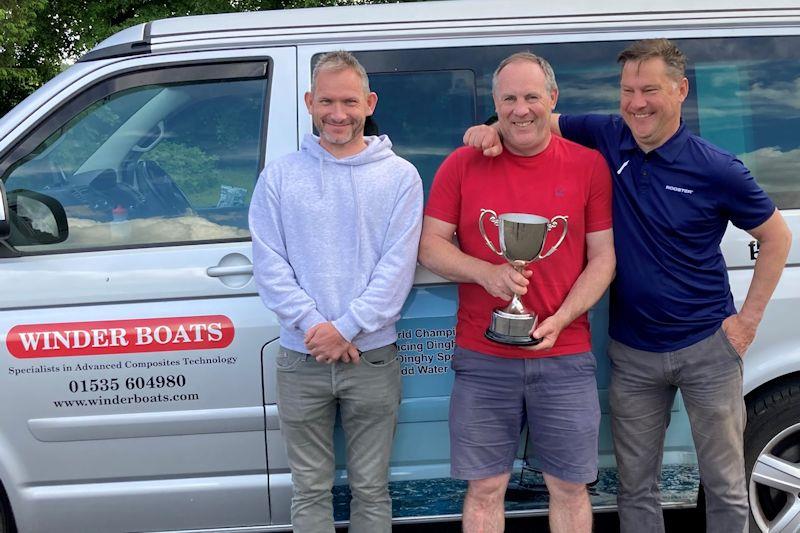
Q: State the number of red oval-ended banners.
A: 1